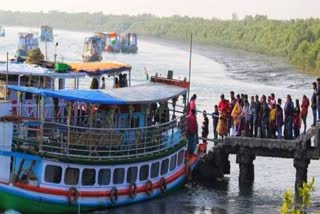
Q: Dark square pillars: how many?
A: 2